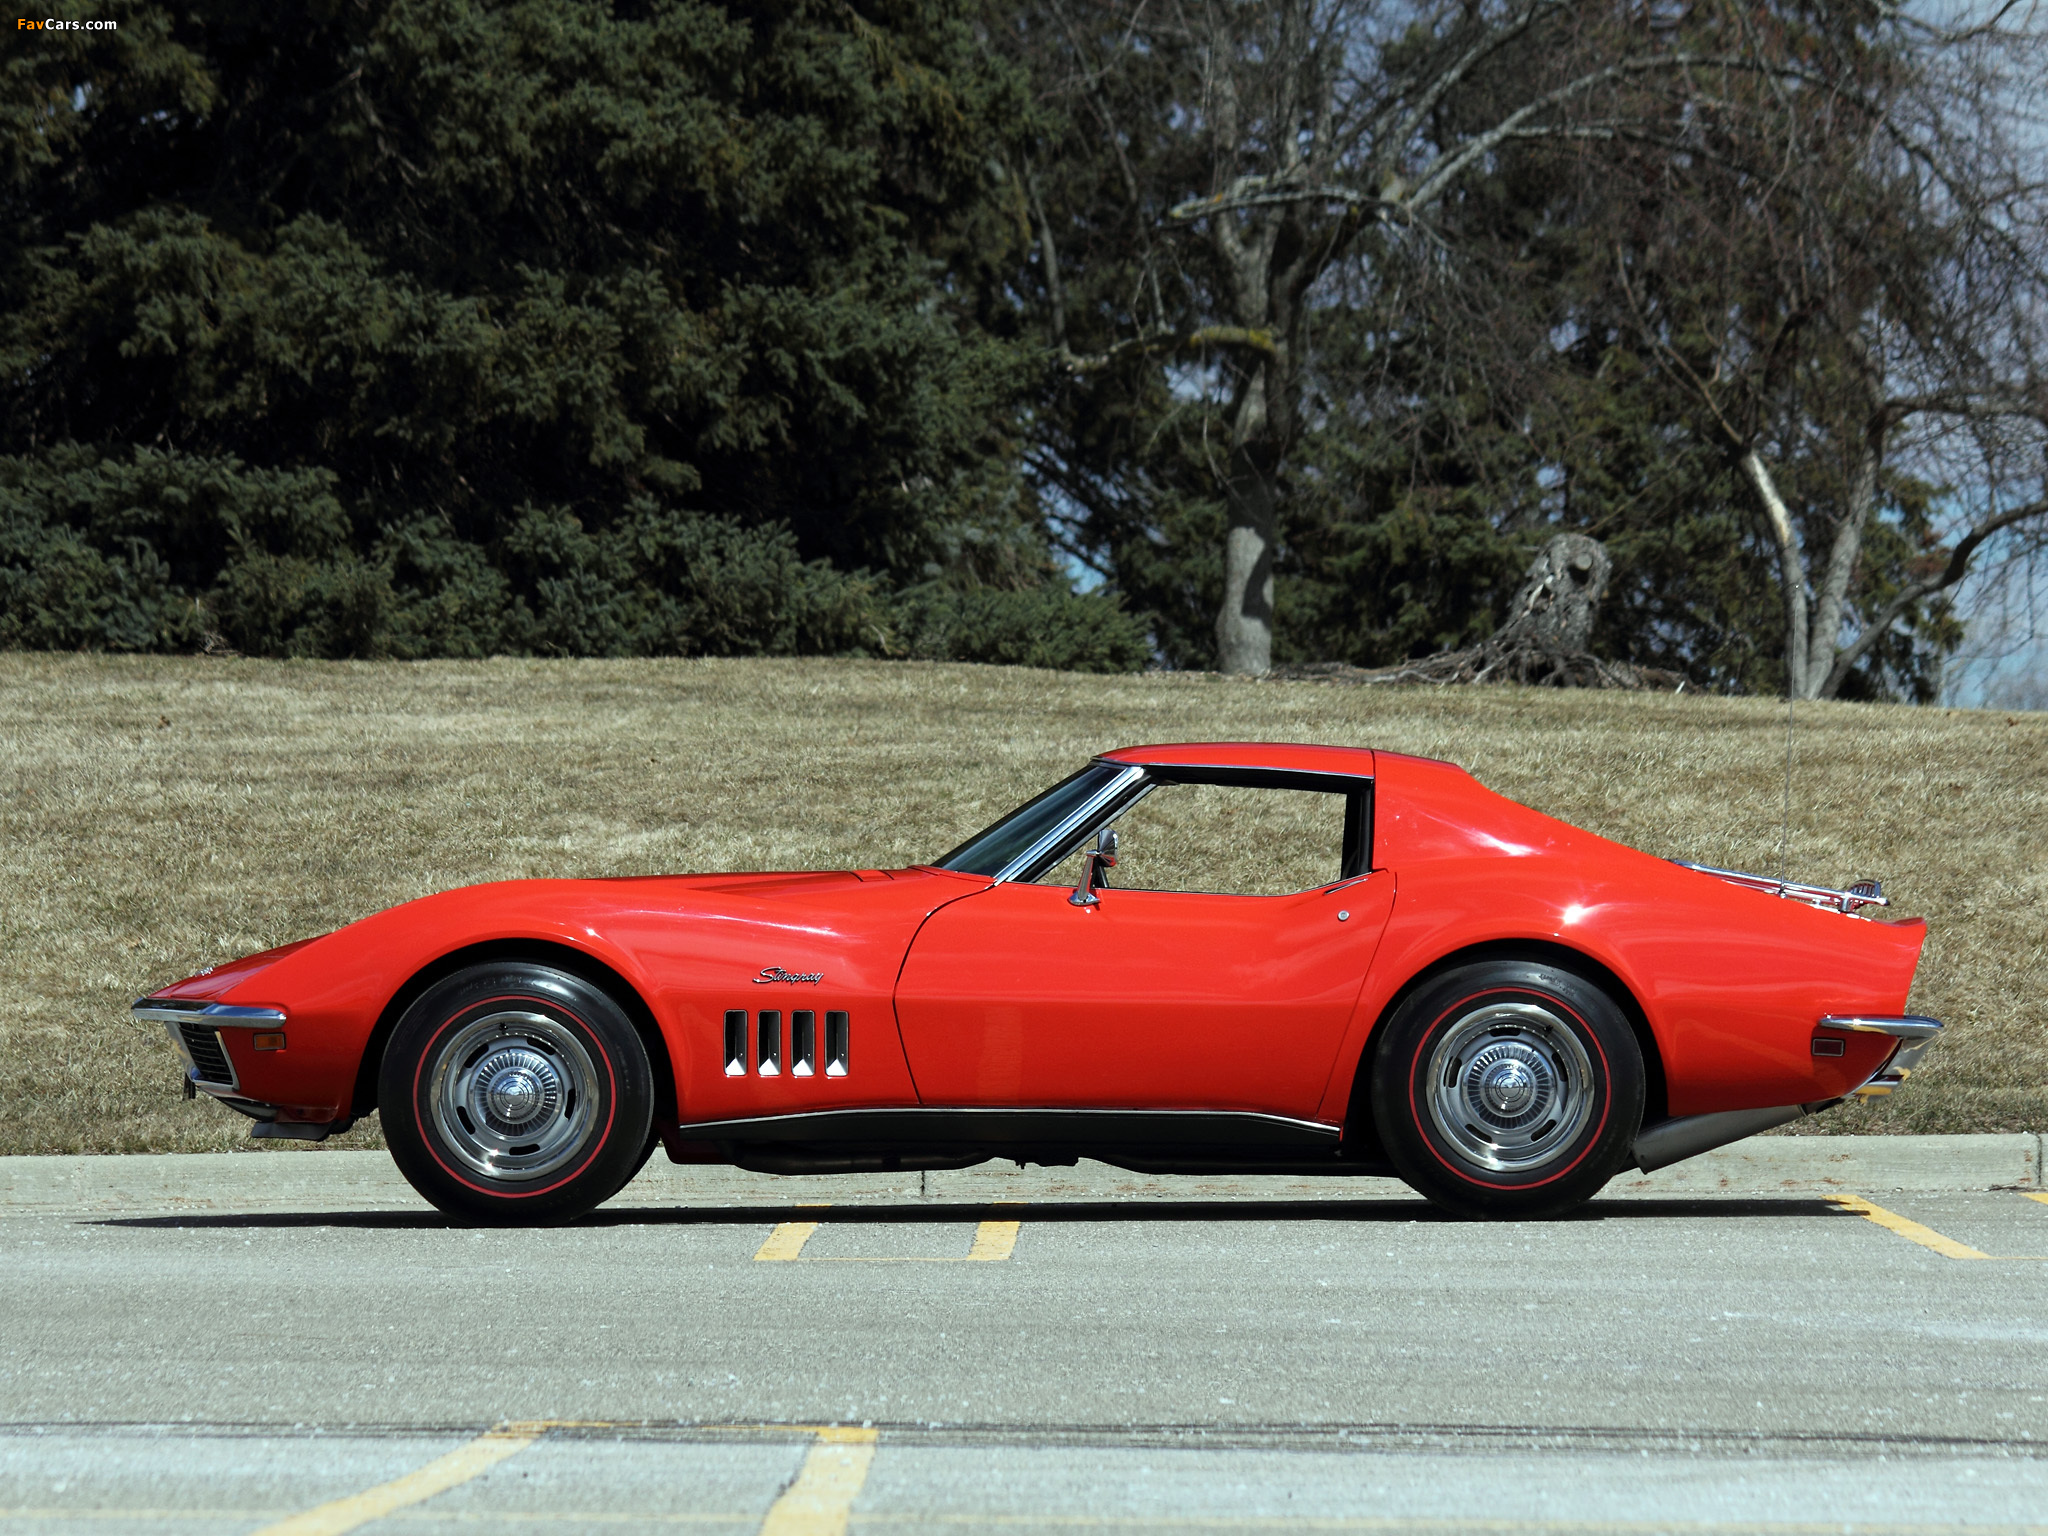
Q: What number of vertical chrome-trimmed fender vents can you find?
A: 4